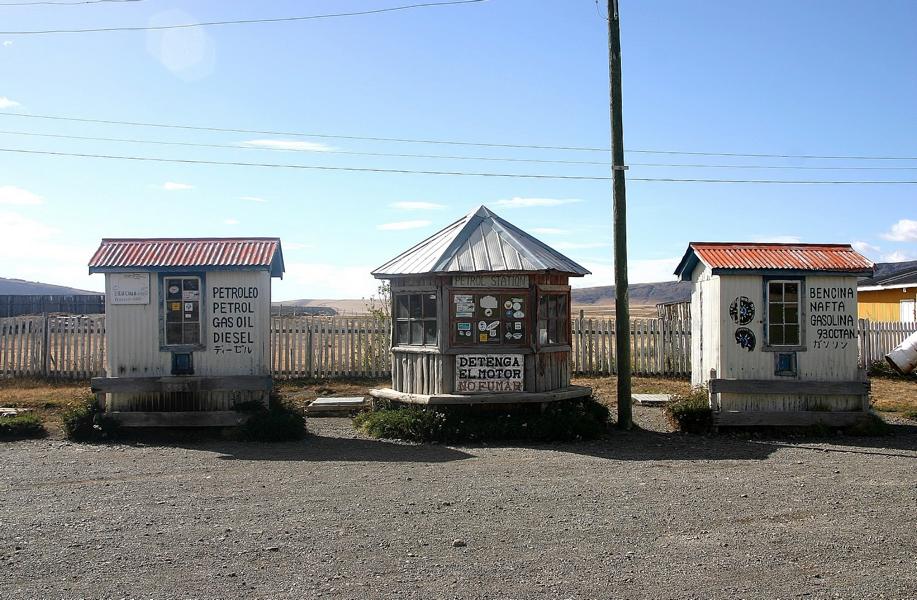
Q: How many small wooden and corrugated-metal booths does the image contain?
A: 3